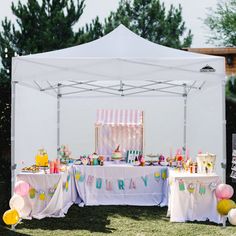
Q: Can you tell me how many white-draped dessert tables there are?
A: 3